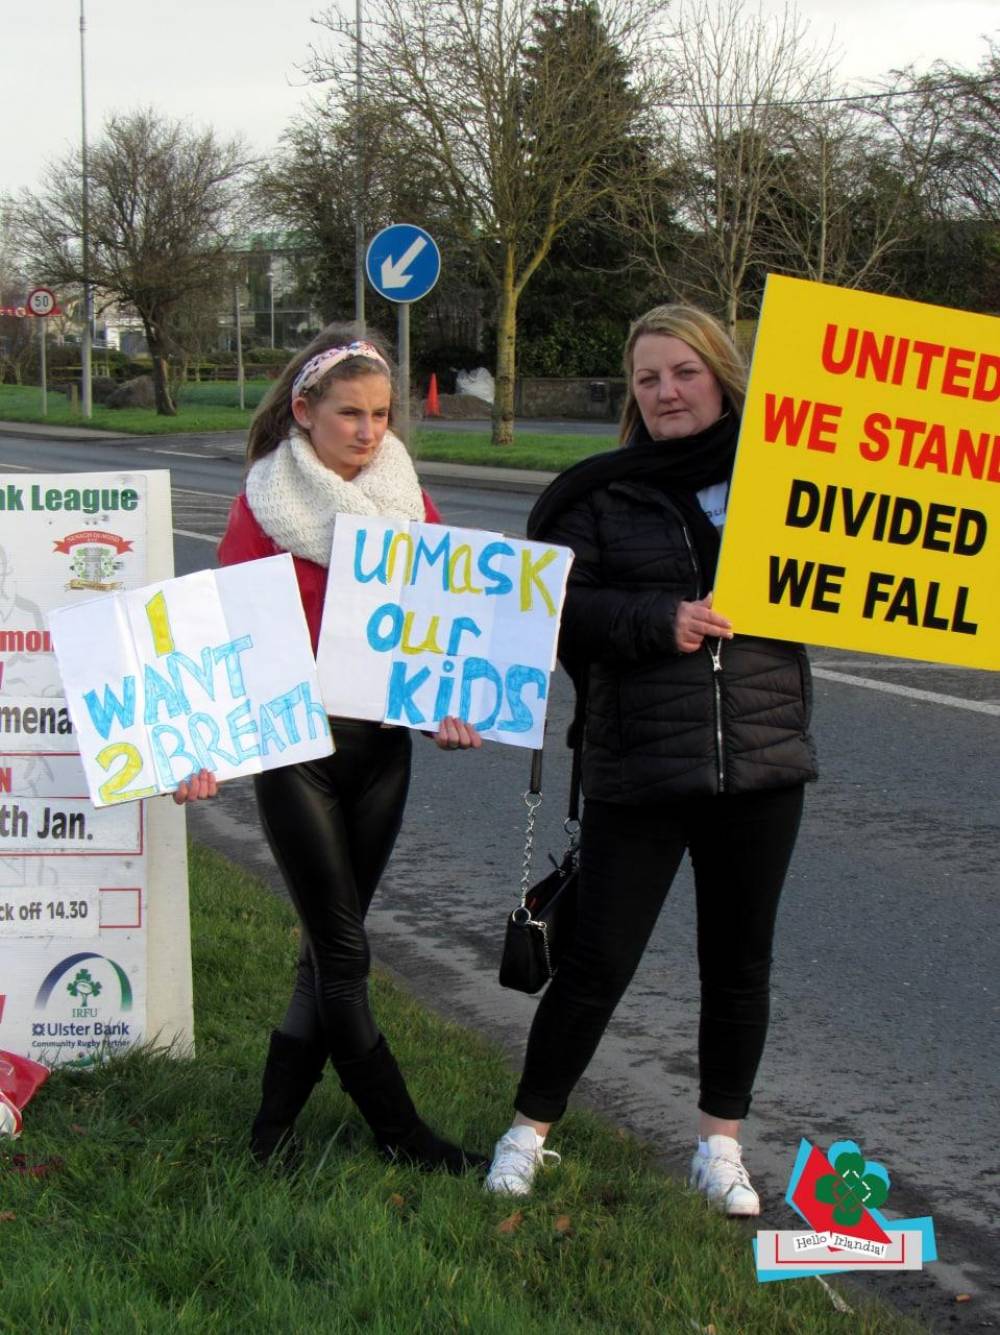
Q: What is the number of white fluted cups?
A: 0